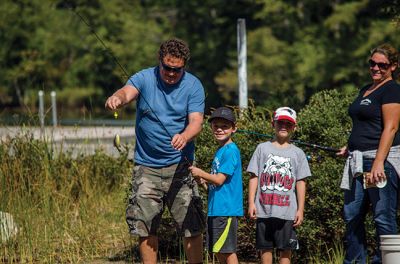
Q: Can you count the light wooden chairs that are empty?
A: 0